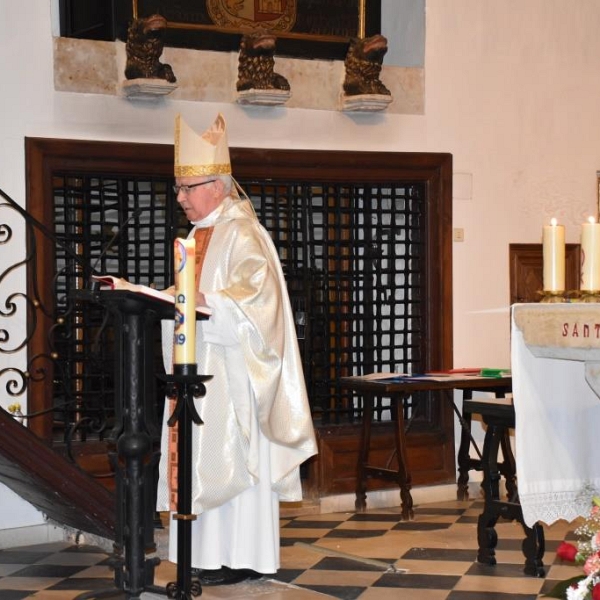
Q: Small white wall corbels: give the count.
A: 3